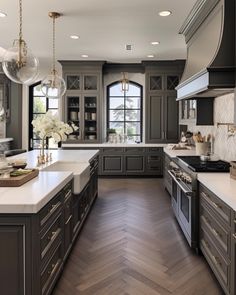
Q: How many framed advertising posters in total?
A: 0